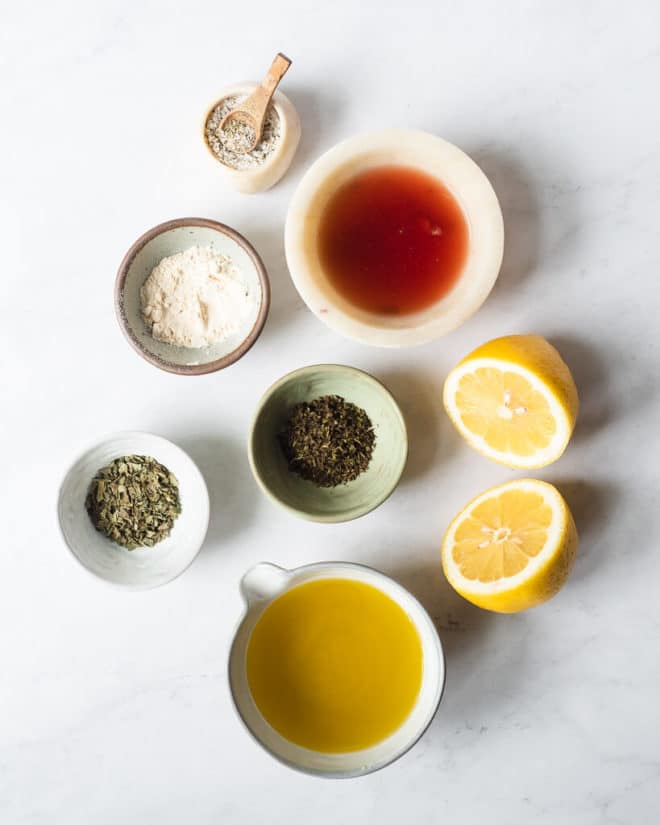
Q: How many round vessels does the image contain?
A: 6